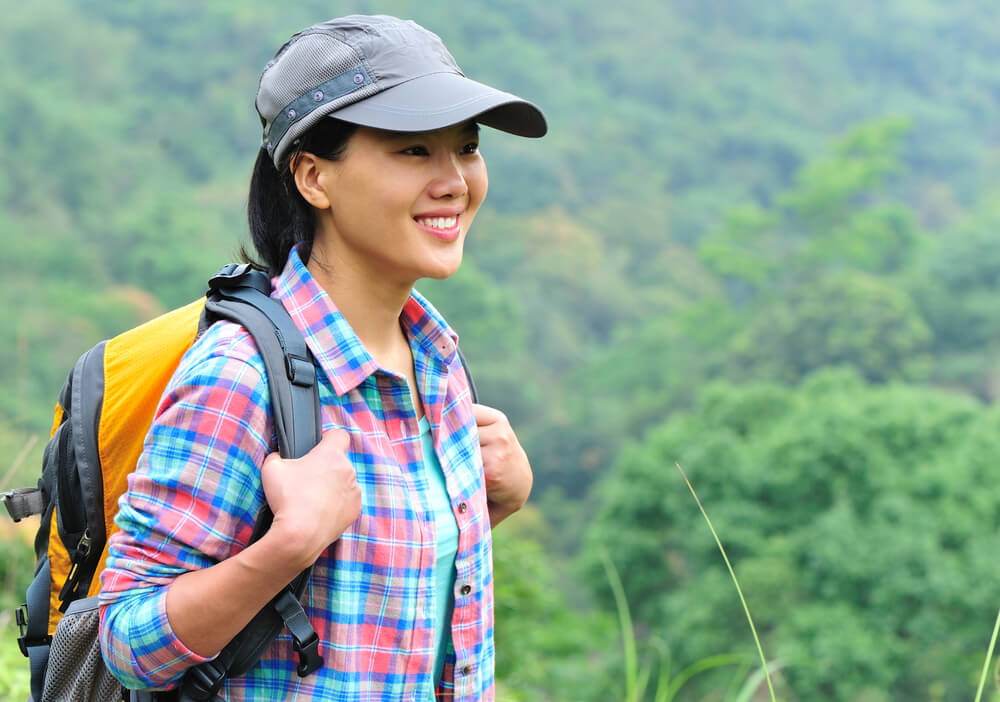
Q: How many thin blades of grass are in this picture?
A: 2